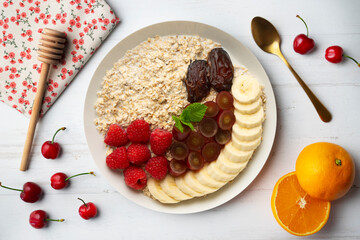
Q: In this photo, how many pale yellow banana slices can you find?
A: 13